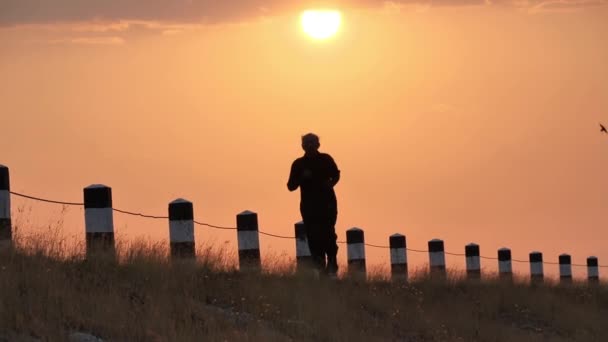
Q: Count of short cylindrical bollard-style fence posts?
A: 13